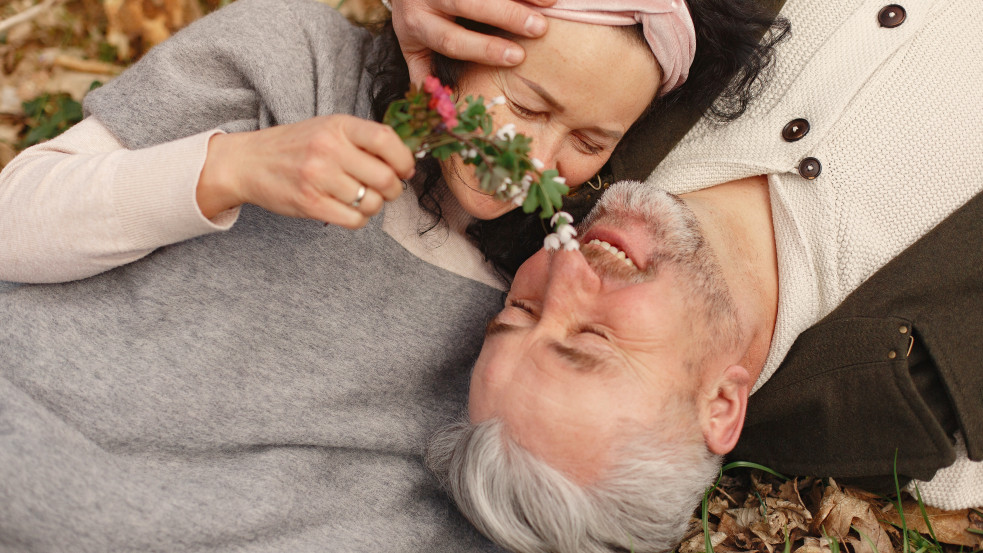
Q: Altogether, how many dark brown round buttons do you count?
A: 3